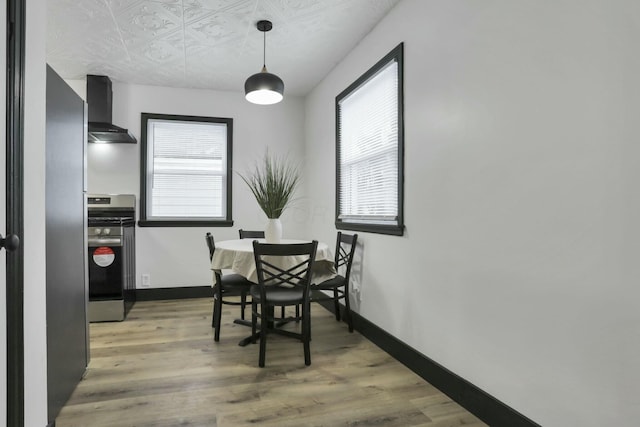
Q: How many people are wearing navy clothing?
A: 0